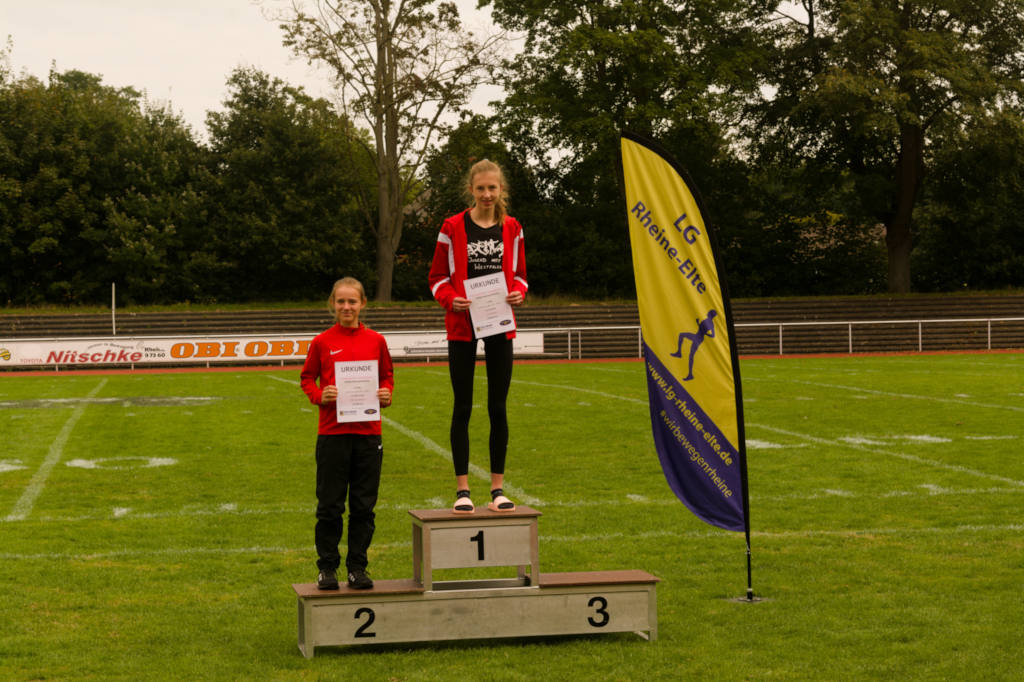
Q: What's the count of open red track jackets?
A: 1